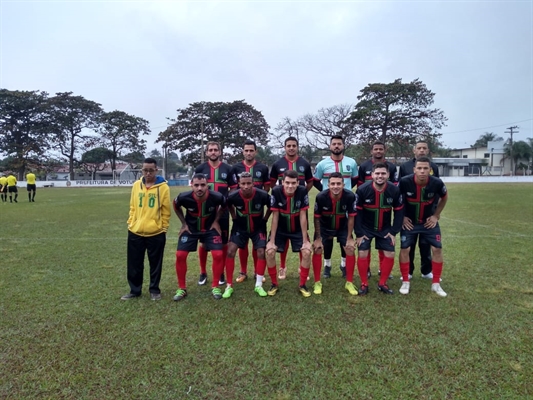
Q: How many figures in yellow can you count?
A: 4